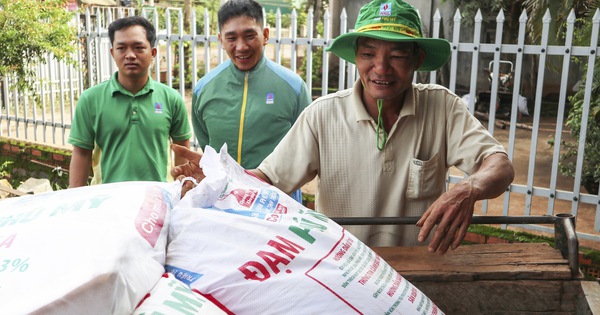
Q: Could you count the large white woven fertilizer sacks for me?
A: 3